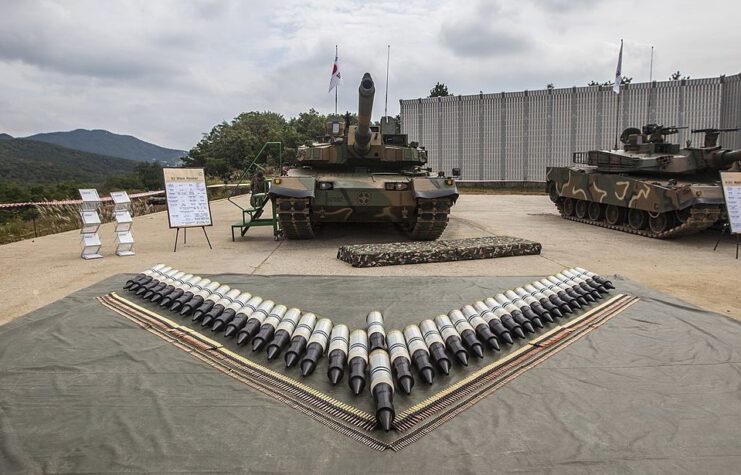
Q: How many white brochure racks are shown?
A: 2